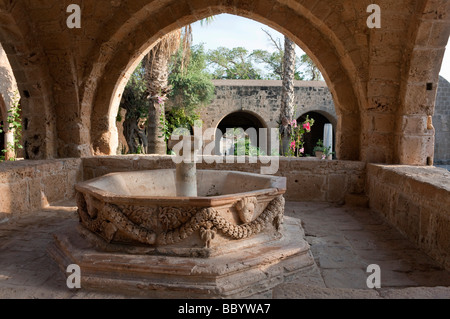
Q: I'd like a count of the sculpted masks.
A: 1